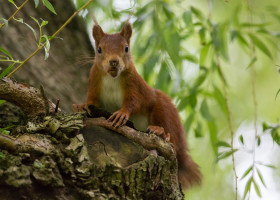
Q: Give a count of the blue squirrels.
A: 0